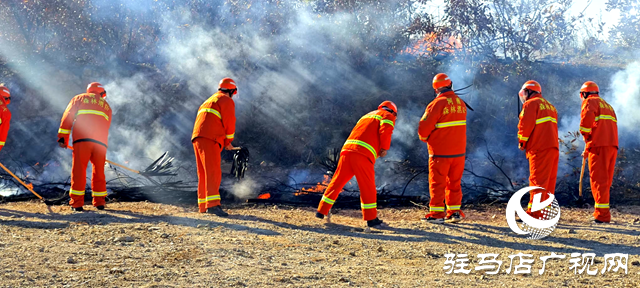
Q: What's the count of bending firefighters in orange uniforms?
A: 1